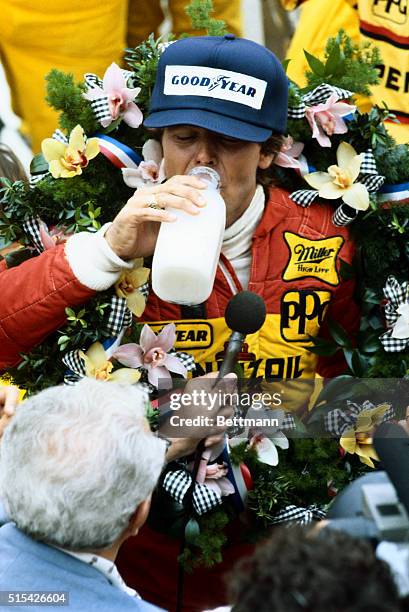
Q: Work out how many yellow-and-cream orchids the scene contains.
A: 5